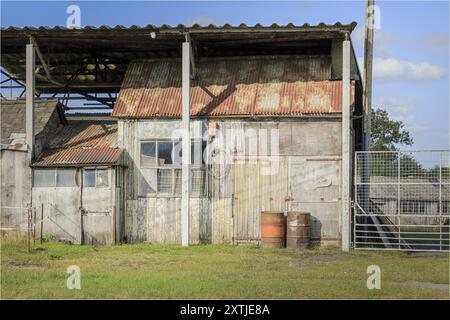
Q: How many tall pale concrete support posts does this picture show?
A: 3